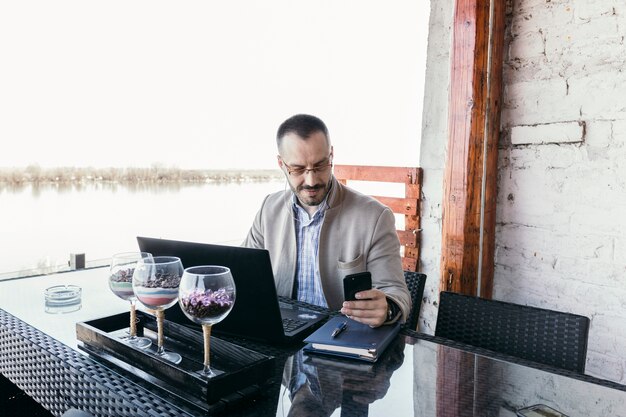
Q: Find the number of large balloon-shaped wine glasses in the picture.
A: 3